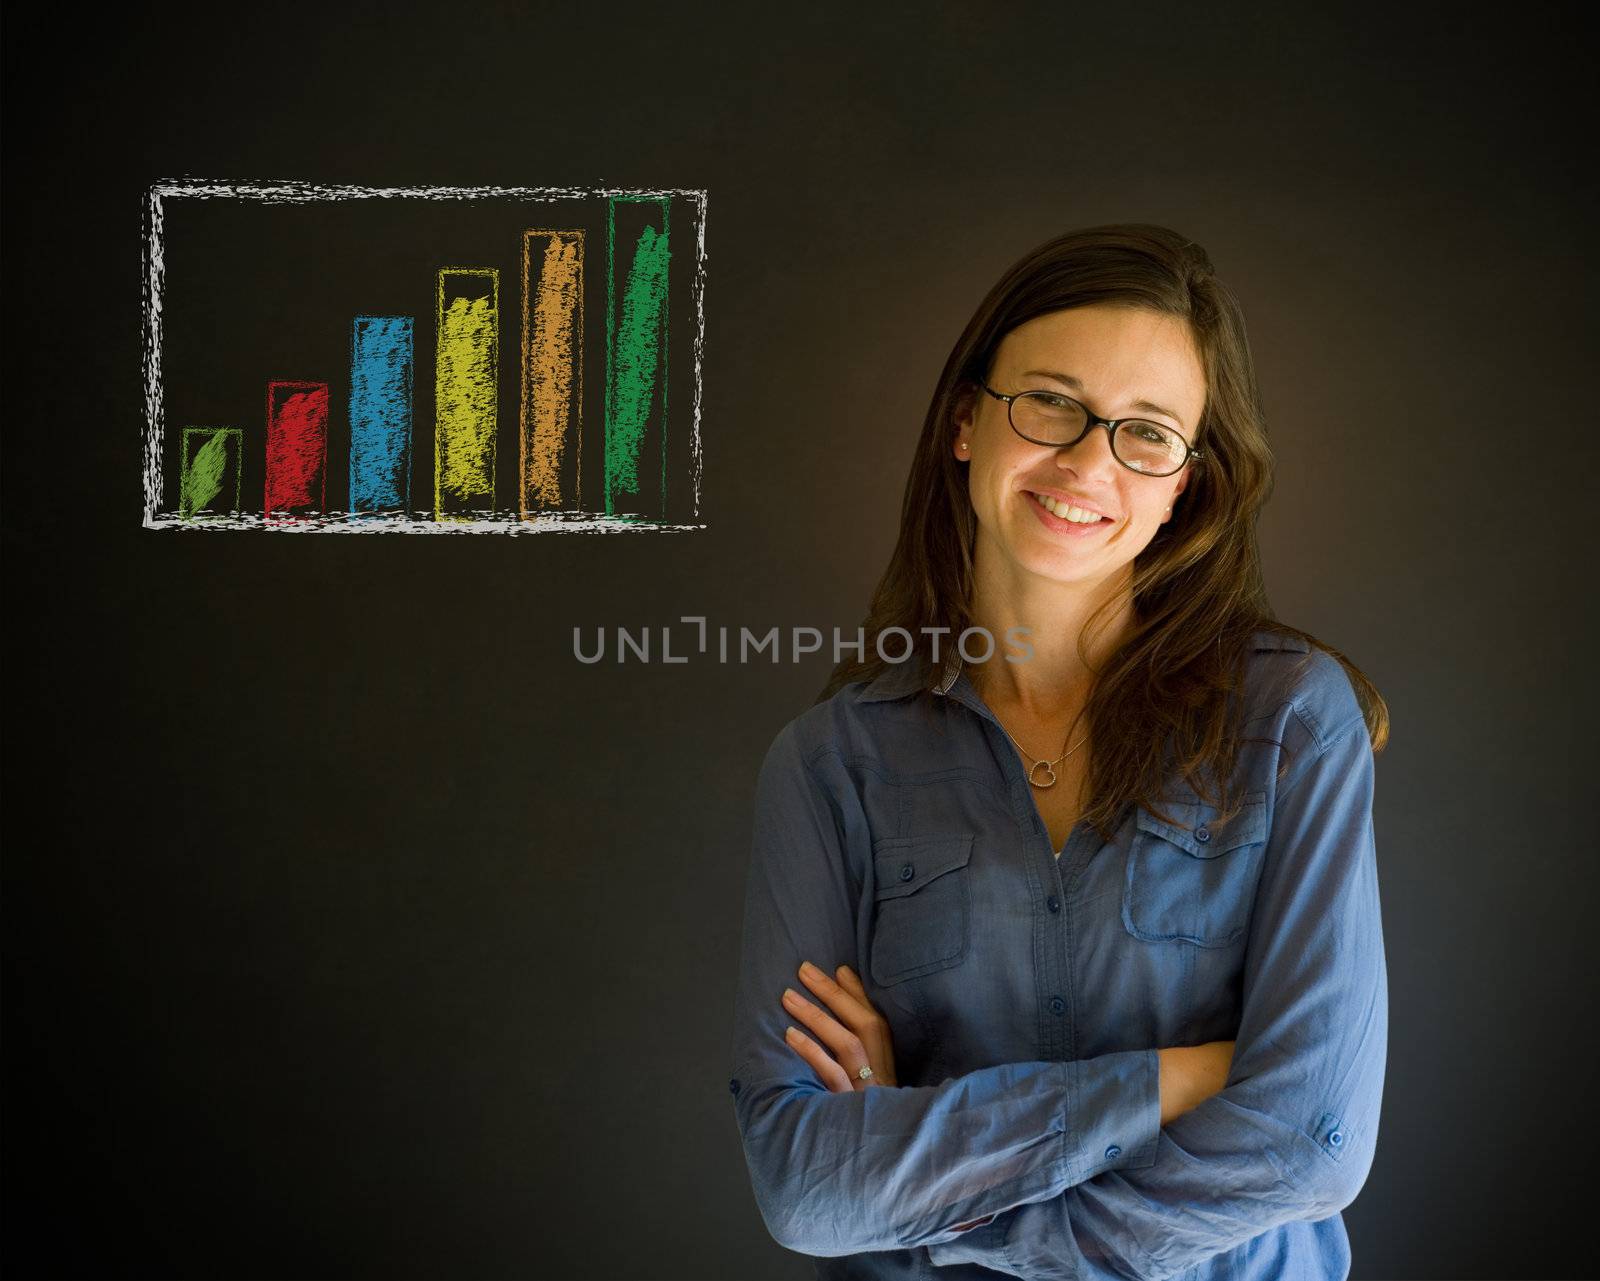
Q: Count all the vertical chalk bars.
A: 6